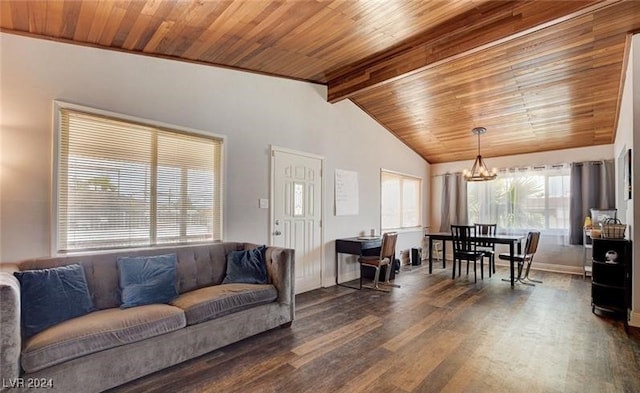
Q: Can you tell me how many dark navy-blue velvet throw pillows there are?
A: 3